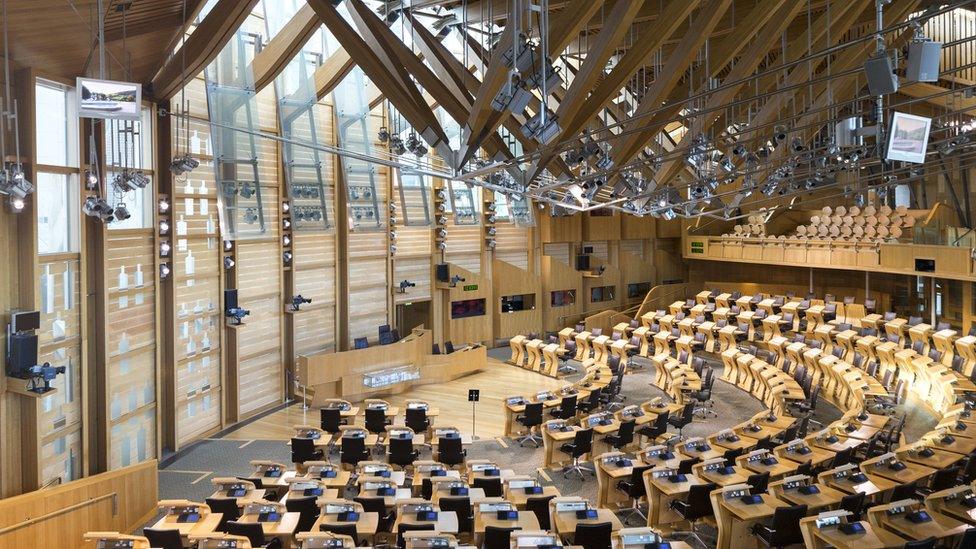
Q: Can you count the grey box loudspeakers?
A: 2